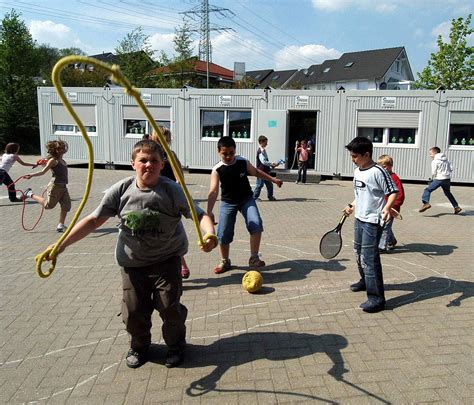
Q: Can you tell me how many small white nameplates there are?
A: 5